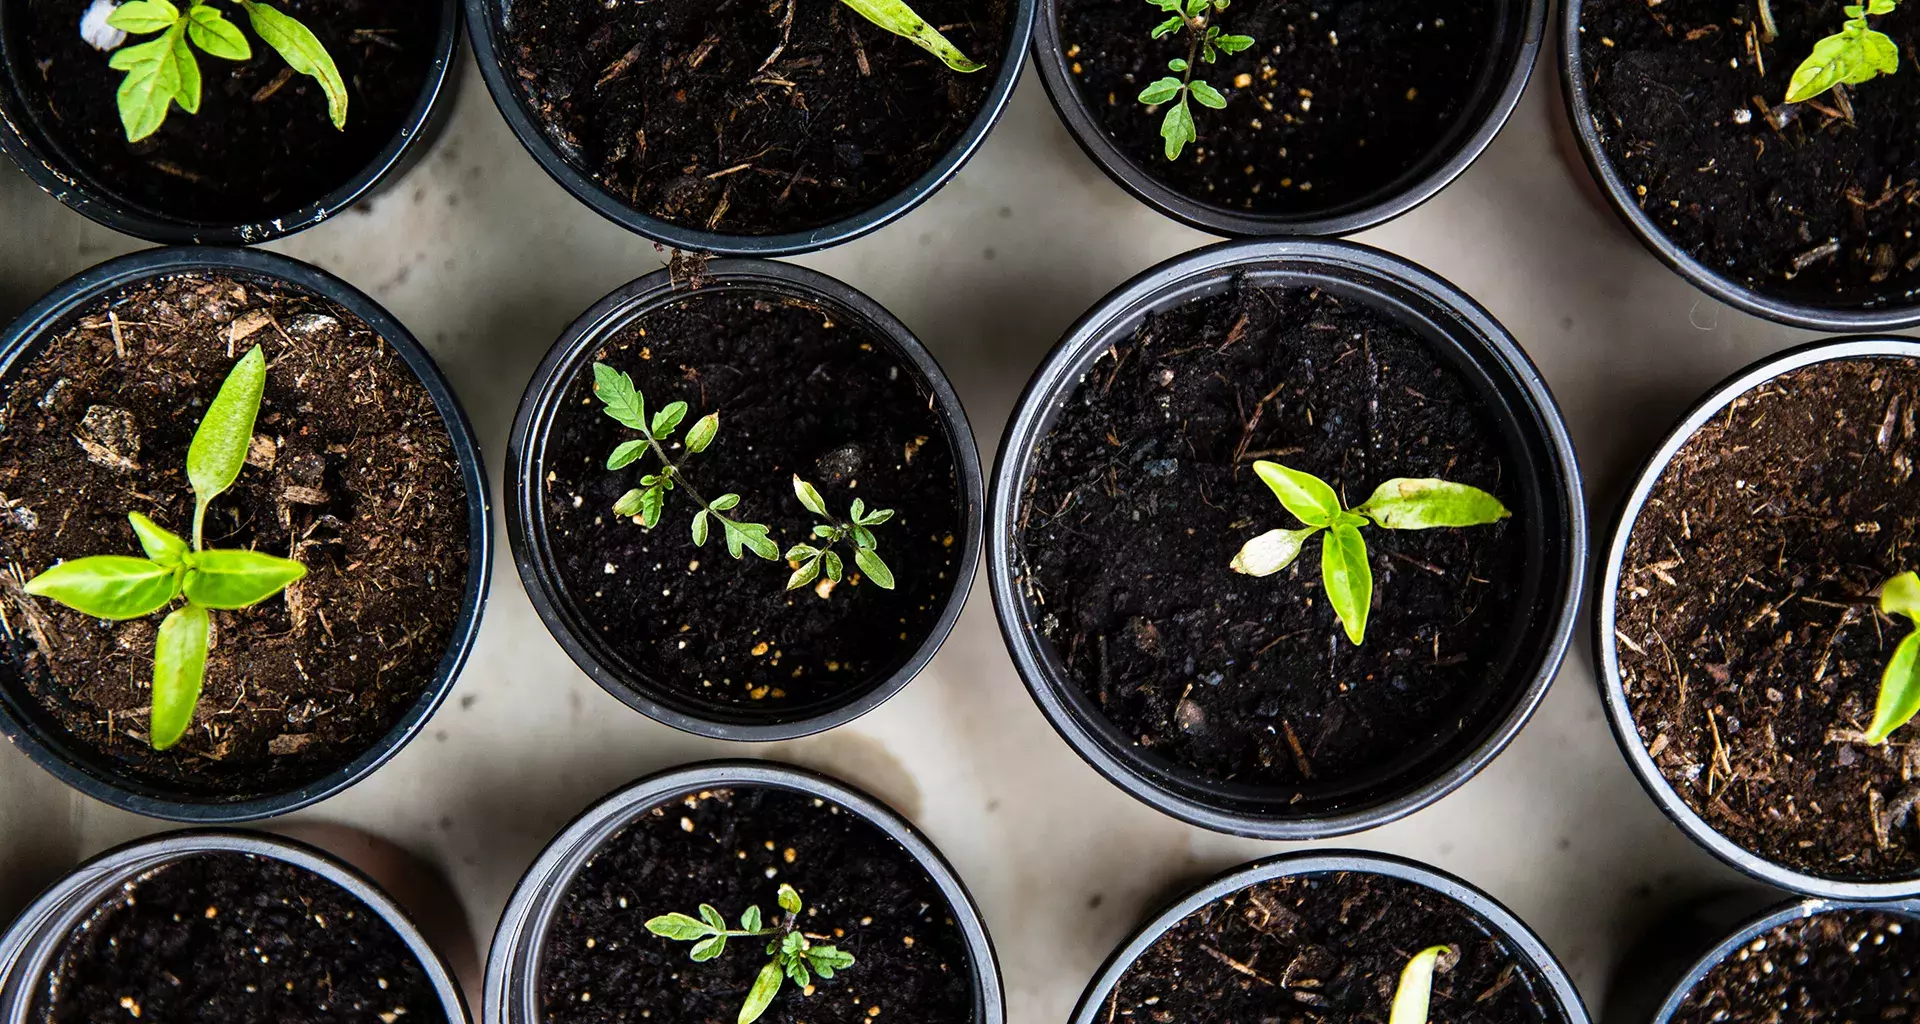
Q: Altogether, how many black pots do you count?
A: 12